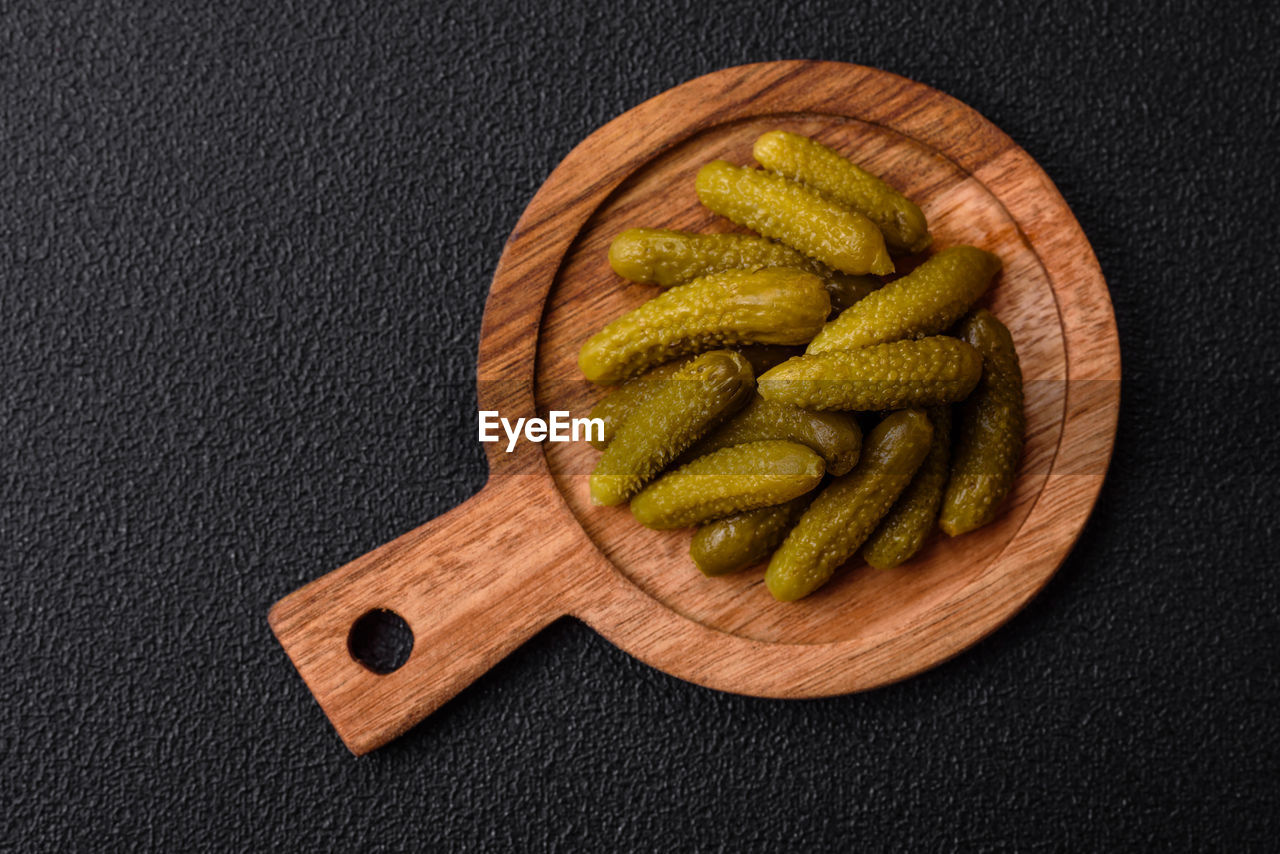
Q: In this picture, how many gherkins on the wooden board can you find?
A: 14